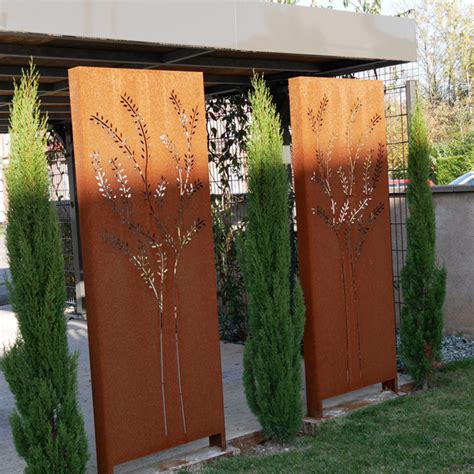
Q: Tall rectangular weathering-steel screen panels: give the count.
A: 2